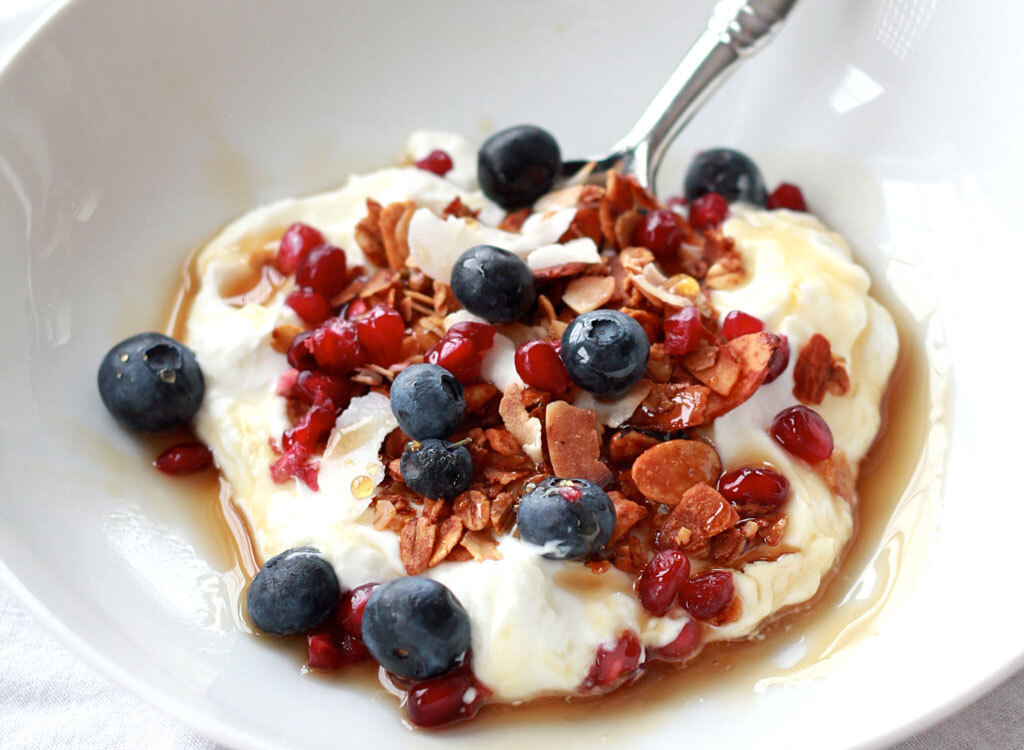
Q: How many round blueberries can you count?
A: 10